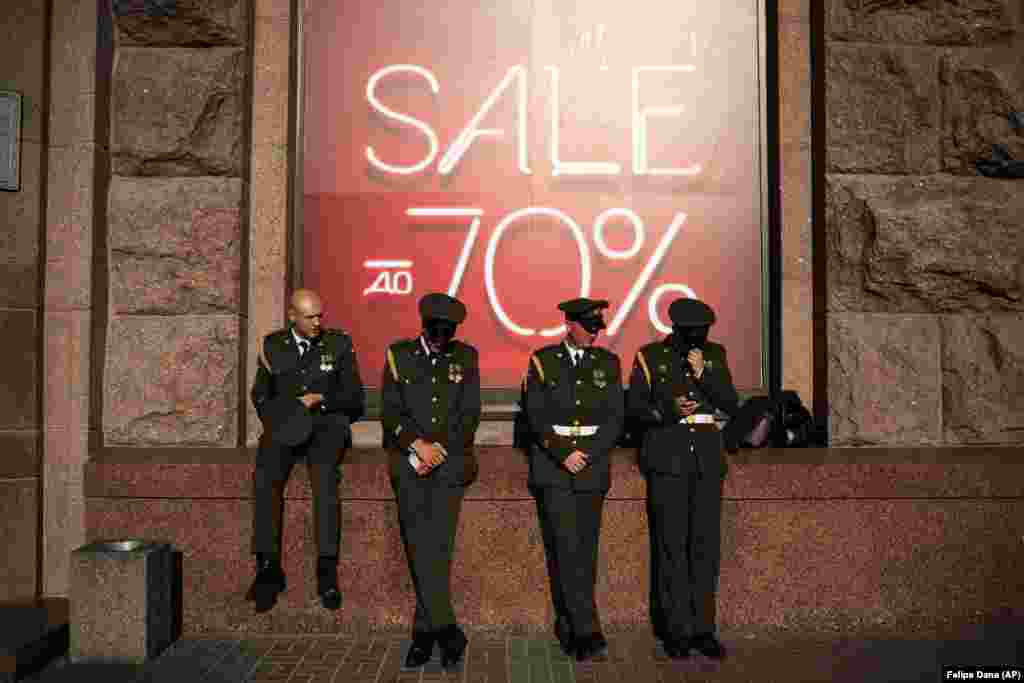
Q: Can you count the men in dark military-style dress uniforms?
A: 4